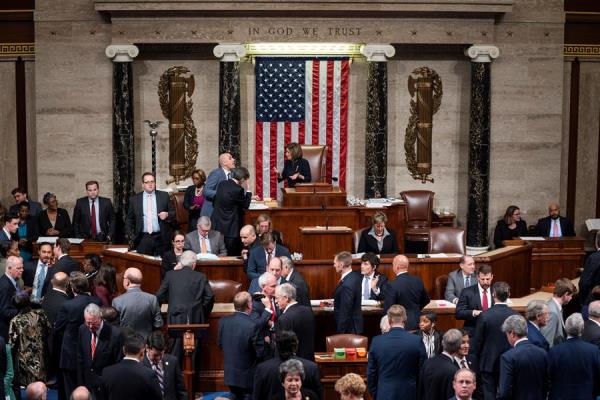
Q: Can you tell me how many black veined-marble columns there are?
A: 4